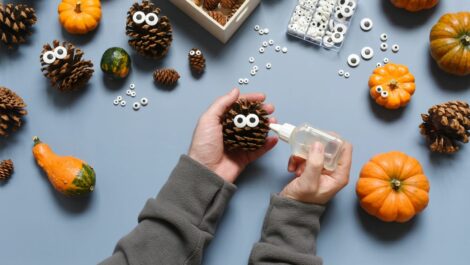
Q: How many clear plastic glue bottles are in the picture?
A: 1